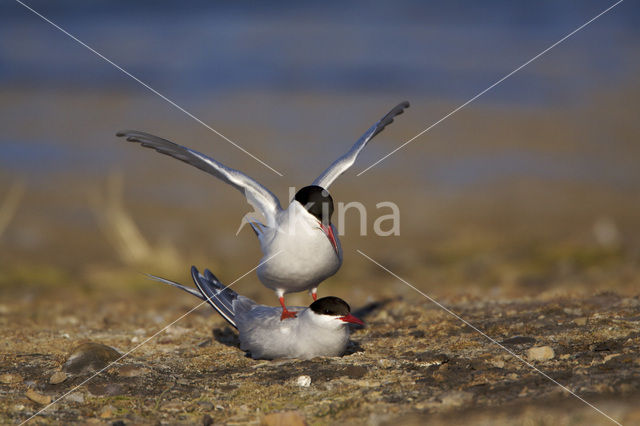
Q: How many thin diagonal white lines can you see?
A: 4